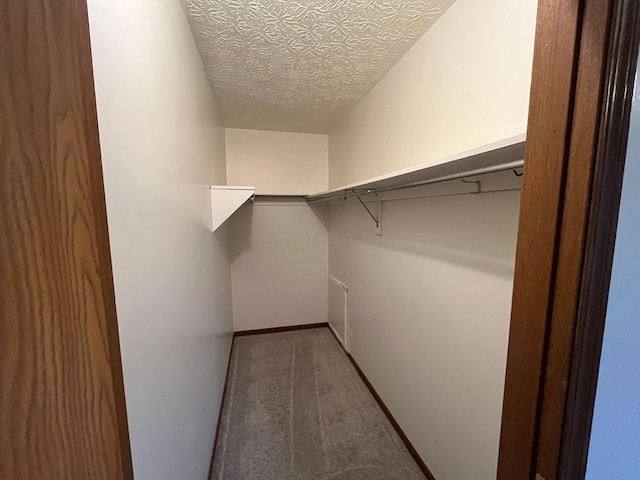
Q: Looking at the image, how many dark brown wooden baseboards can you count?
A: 3